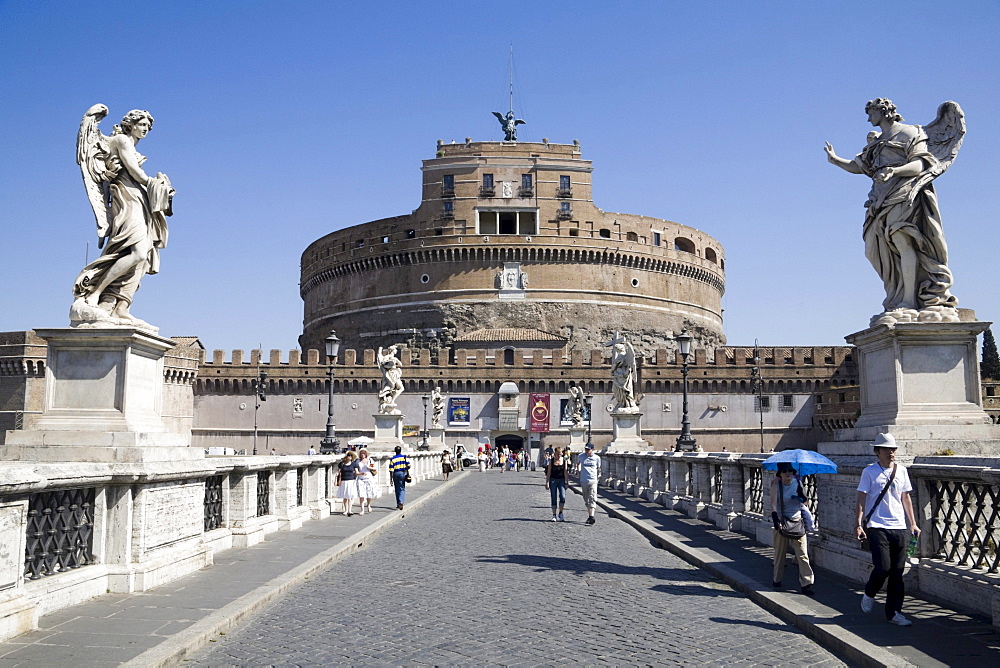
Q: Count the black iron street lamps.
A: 4